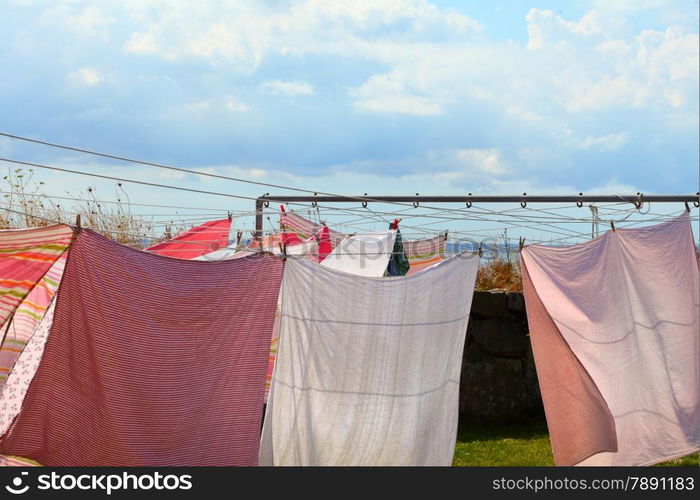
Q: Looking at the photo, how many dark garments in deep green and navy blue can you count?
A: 1